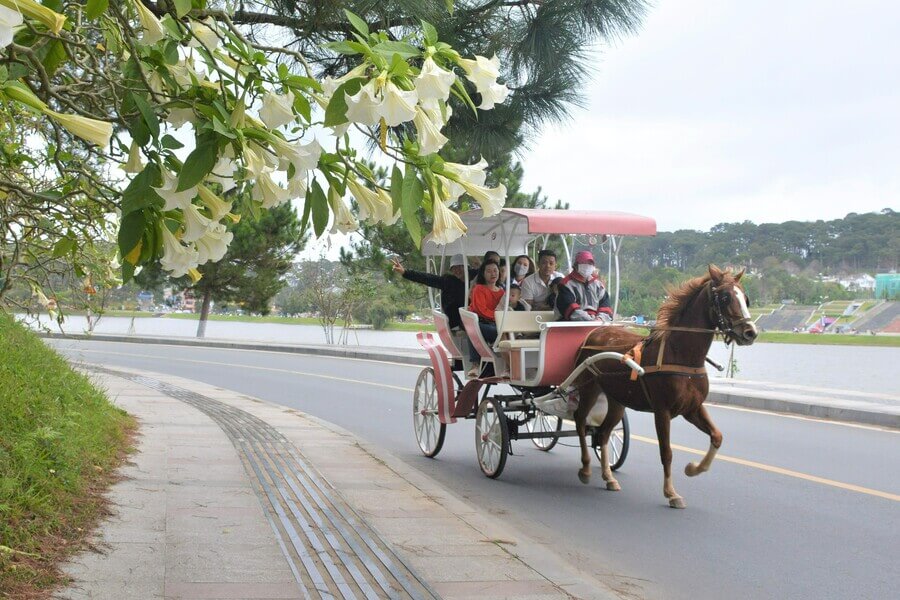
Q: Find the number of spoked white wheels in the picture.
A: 4